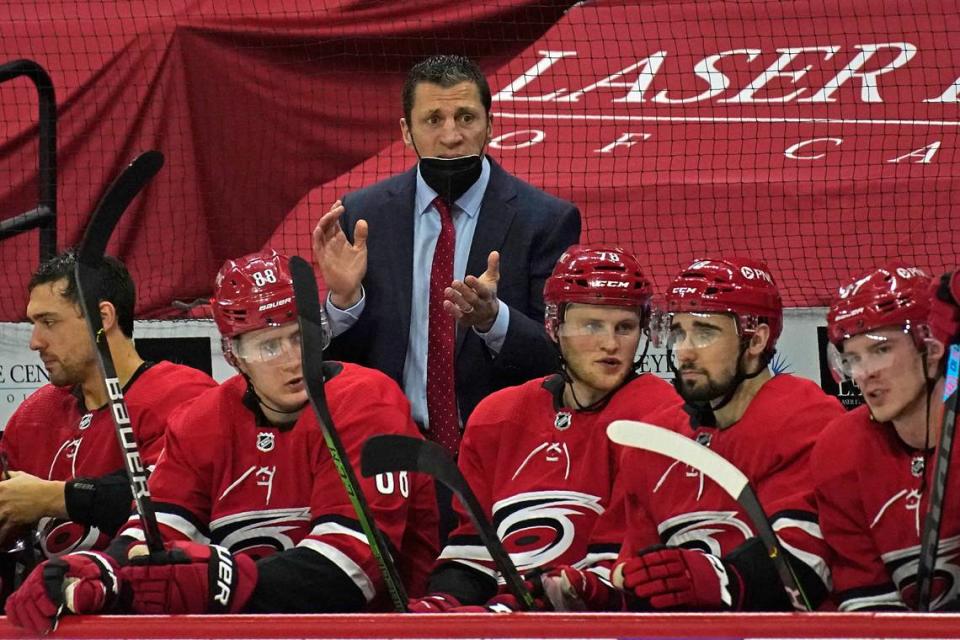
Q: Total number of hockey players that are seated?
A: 5